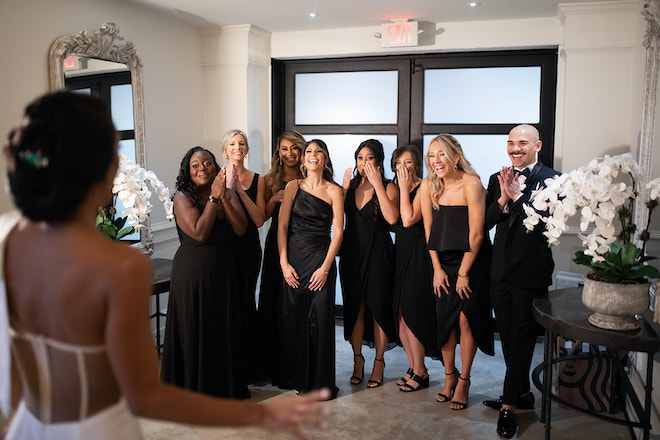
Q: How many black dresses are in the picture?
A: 7